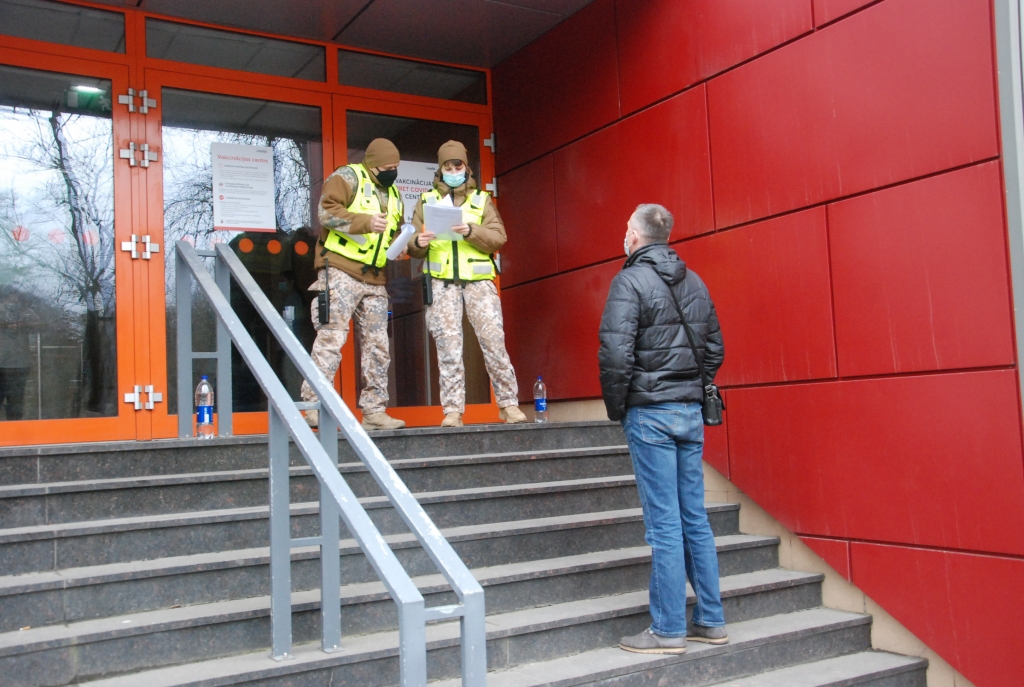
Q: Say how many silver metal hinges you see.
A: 11